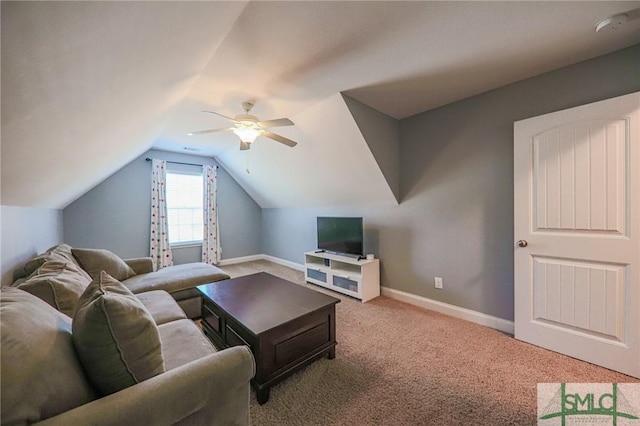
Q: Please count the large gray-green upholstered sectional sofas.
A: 1